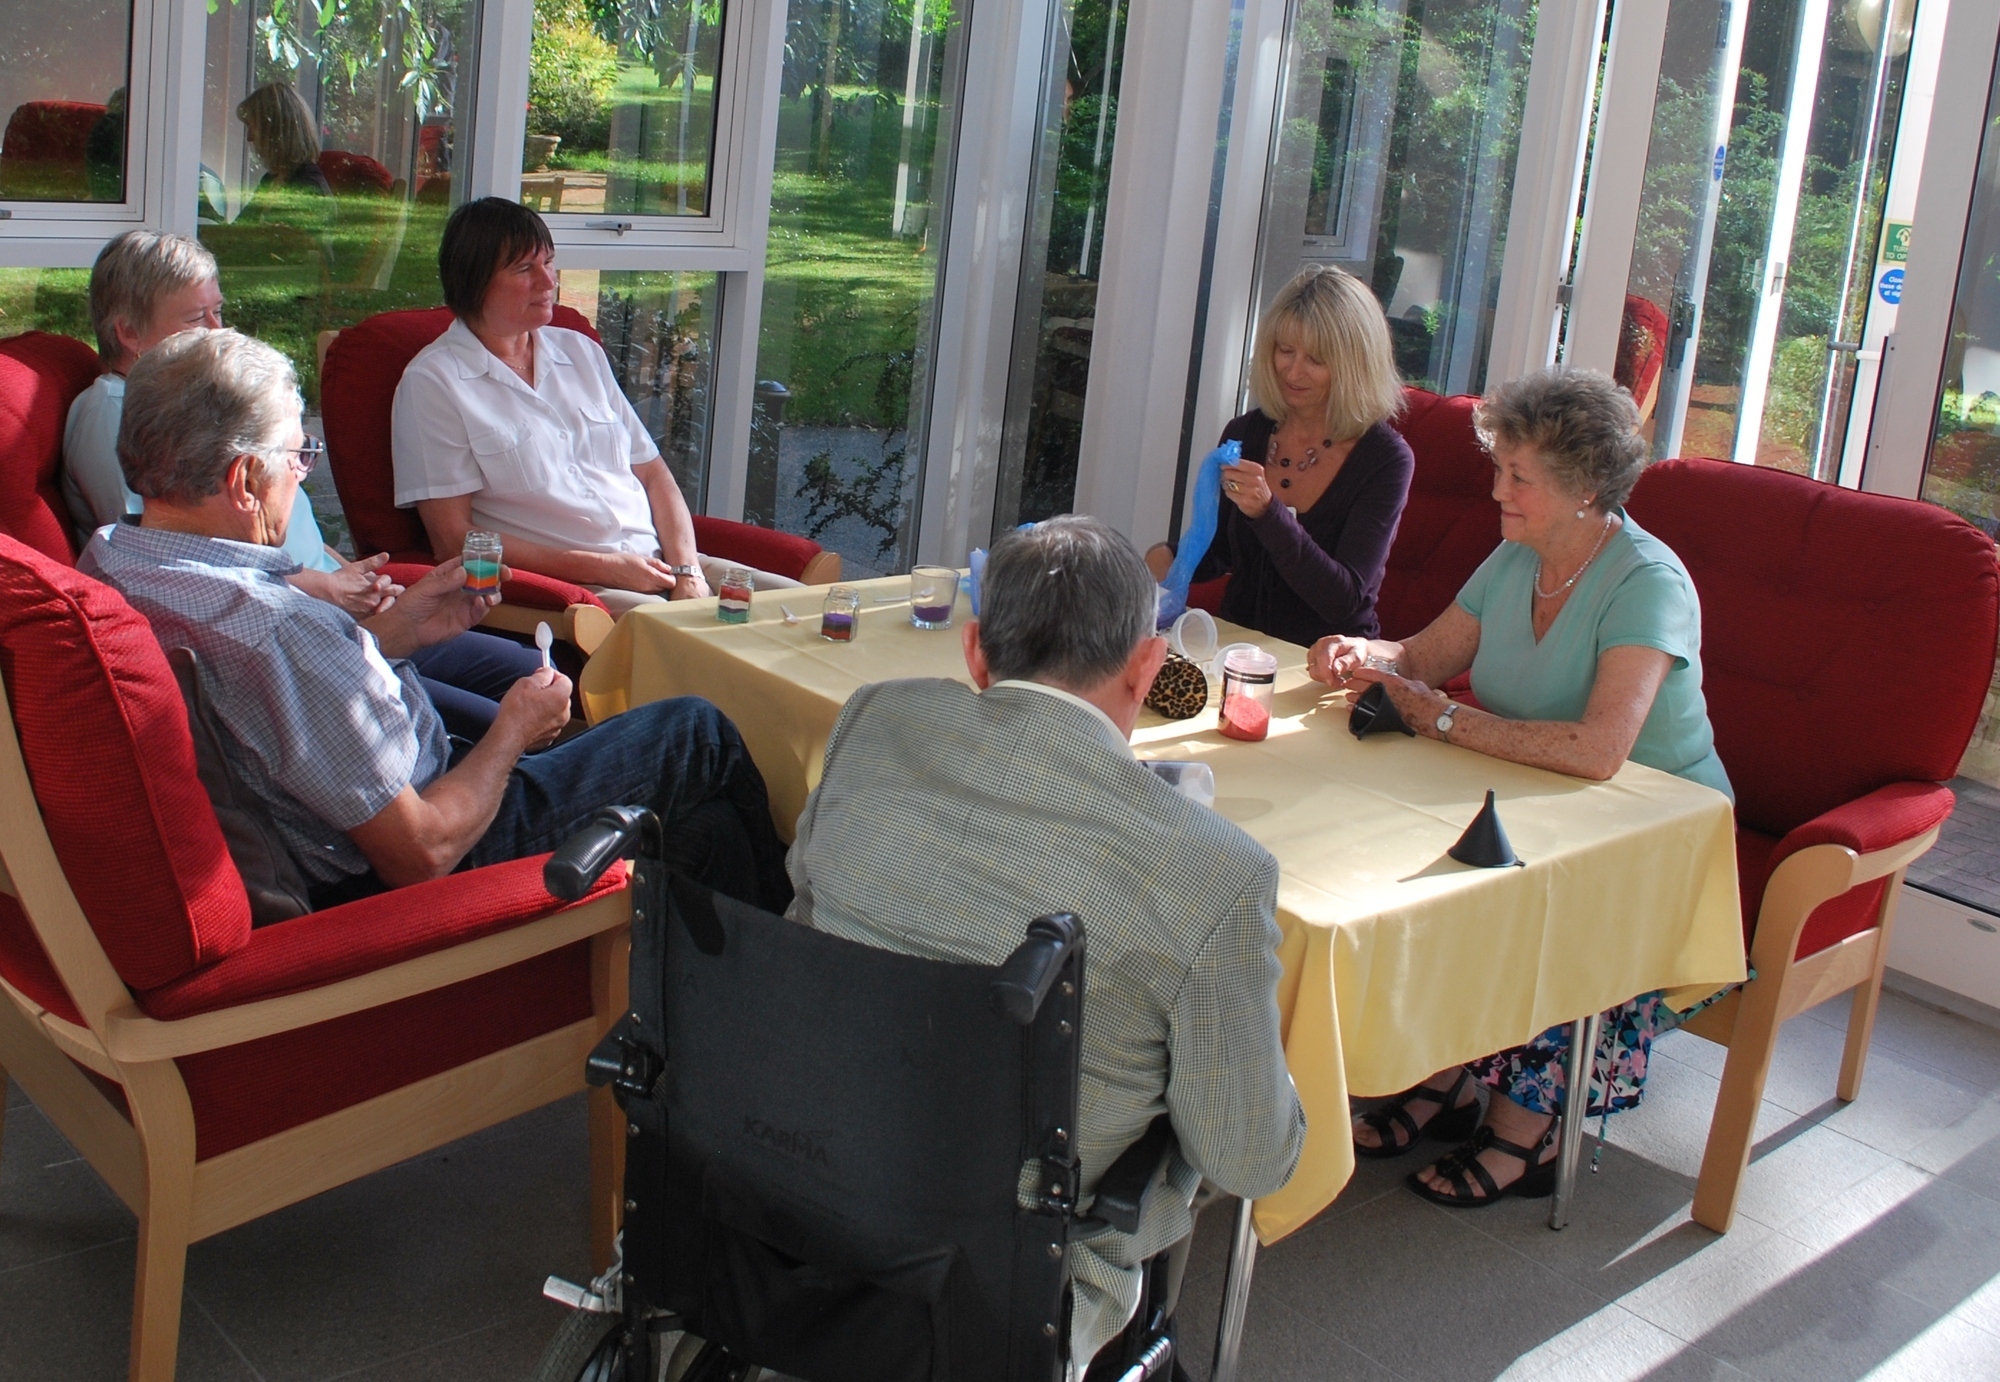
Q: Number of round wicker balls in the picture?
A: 0